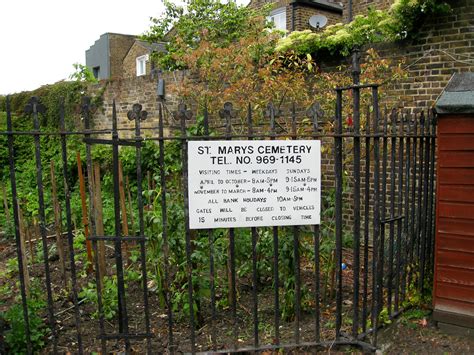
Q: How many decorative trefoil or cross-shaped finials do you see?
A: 7